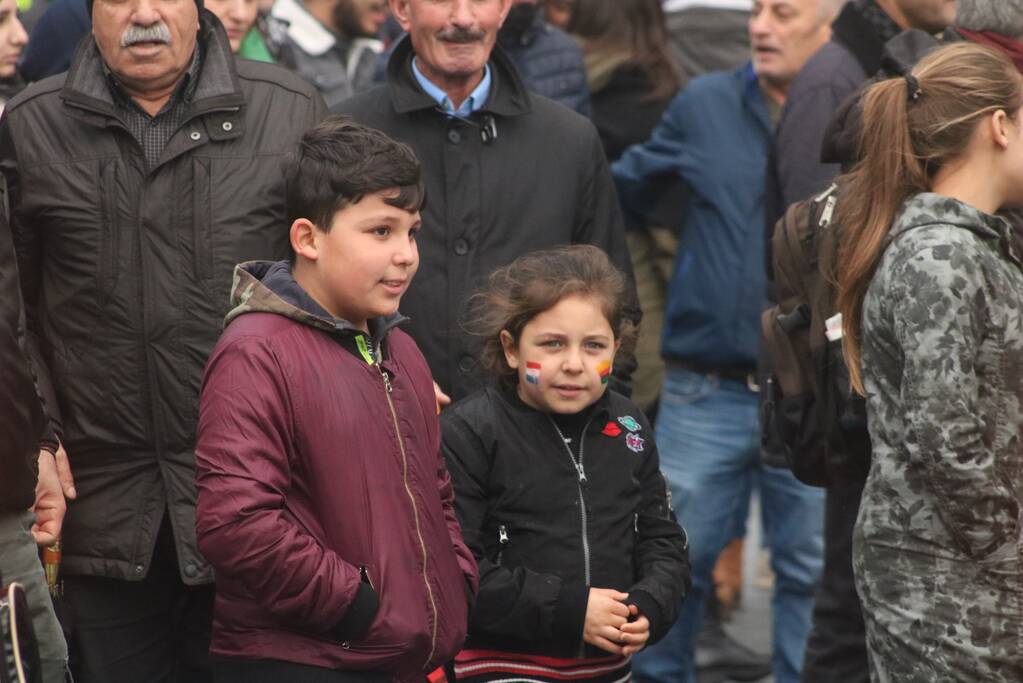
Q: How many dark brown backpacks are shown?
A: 1